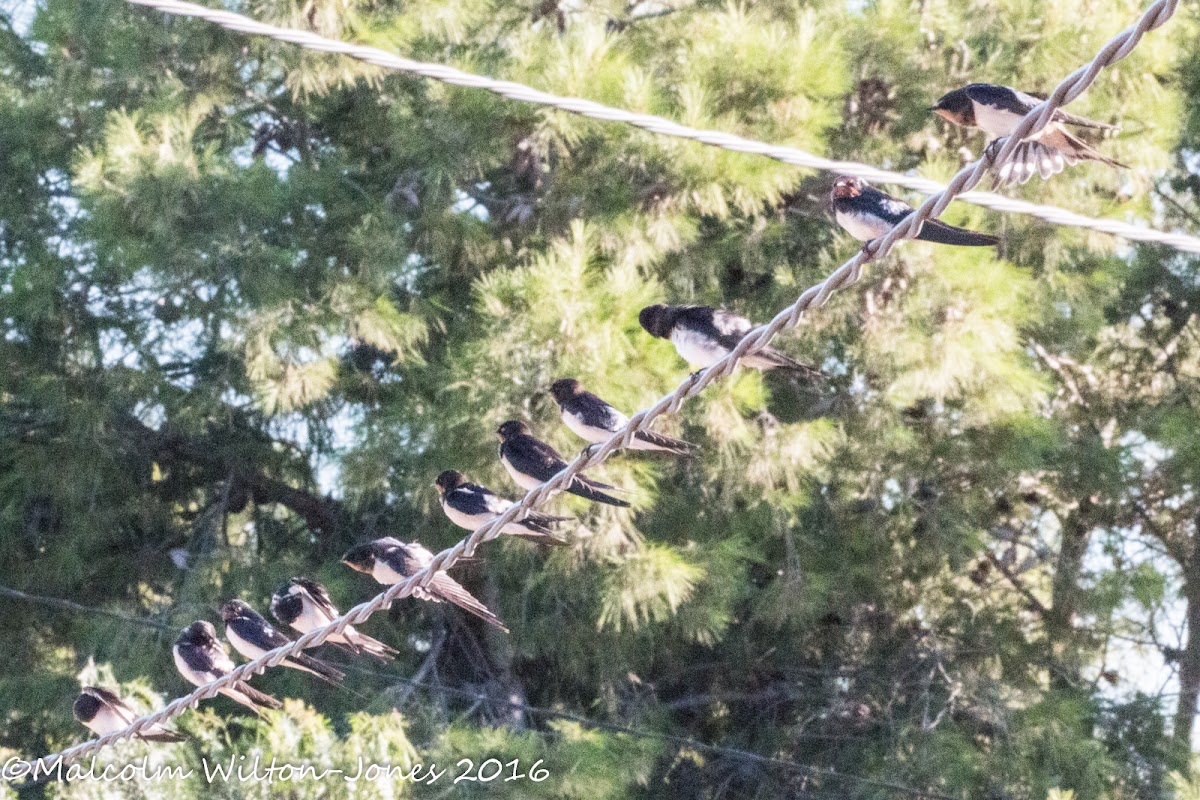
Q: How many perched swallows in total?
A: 11